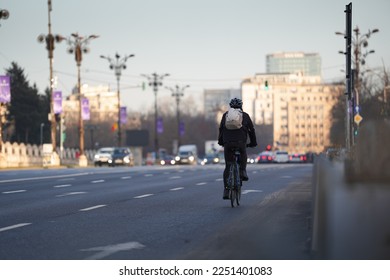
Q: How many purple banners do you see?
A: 6